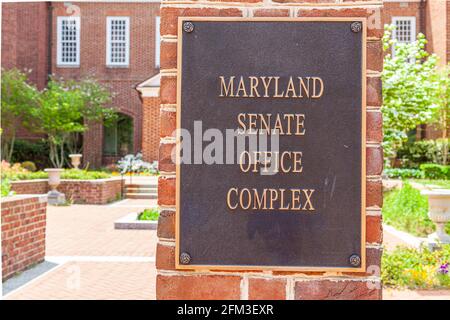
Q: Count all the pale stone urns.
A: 3